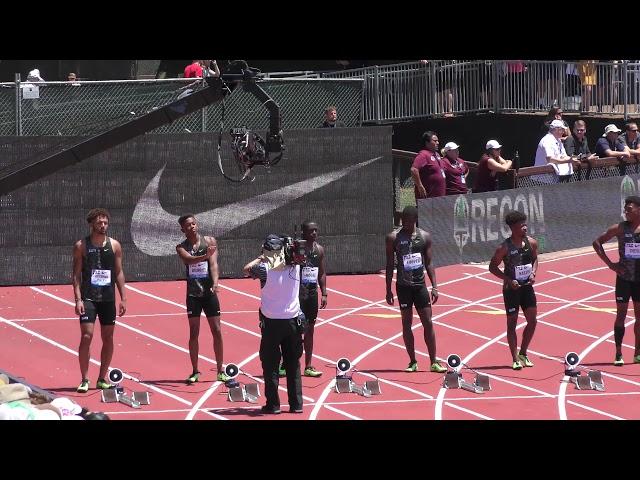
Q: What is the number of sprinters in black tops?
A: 6